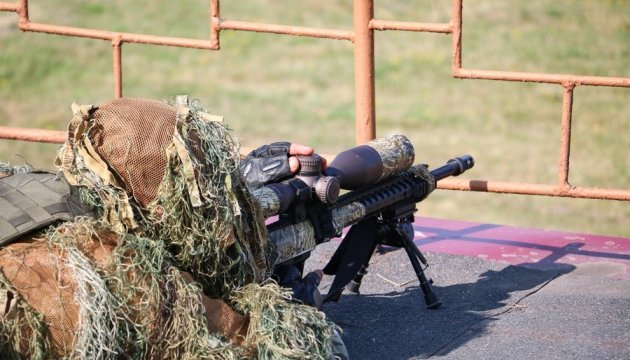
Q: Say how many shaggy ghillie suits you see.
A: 1